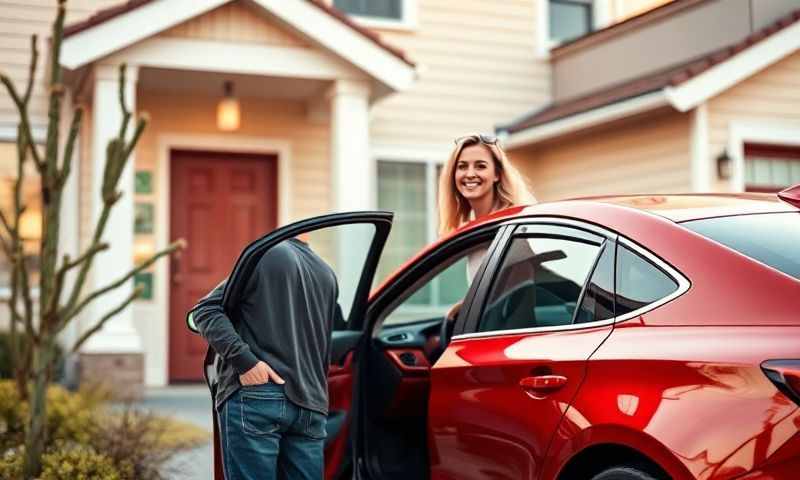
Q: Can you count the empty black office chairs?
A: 0